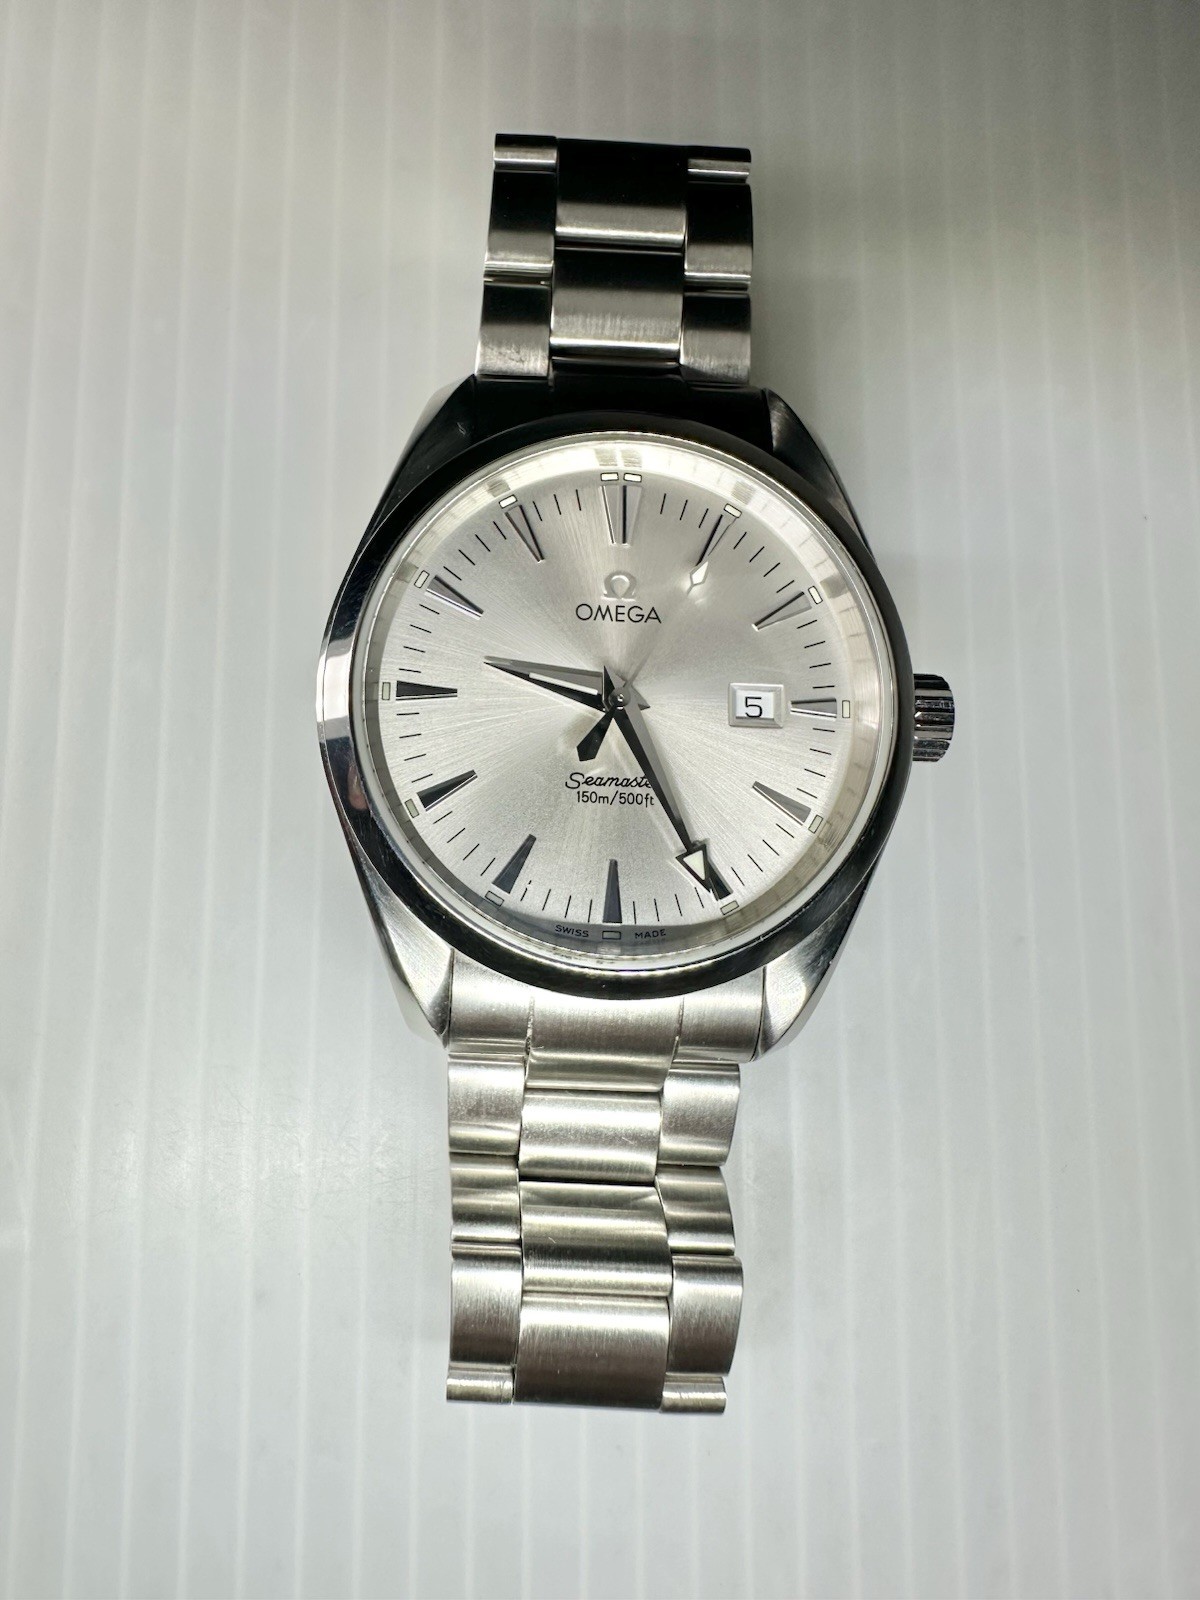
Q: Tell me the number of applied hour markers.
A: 12